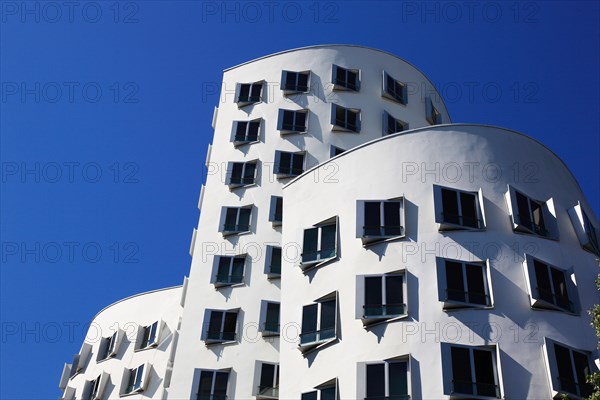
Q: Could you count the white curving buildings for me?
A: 3